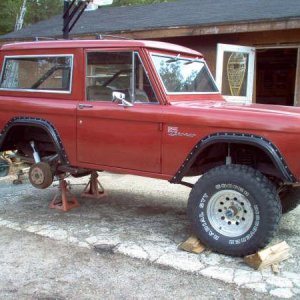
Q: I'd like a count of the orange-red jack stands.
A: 2